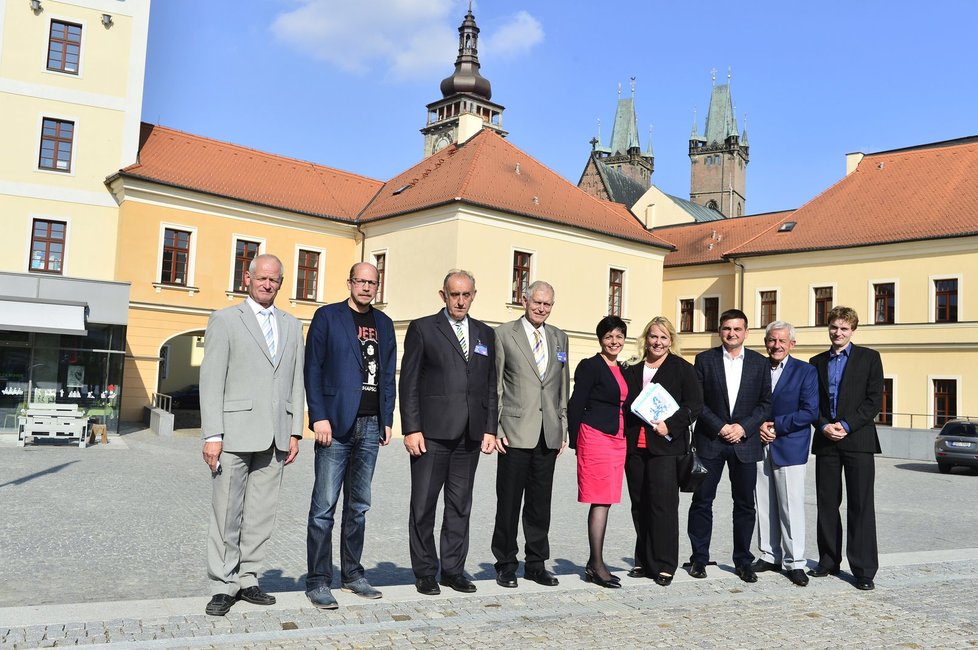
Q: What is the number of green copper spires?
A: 2